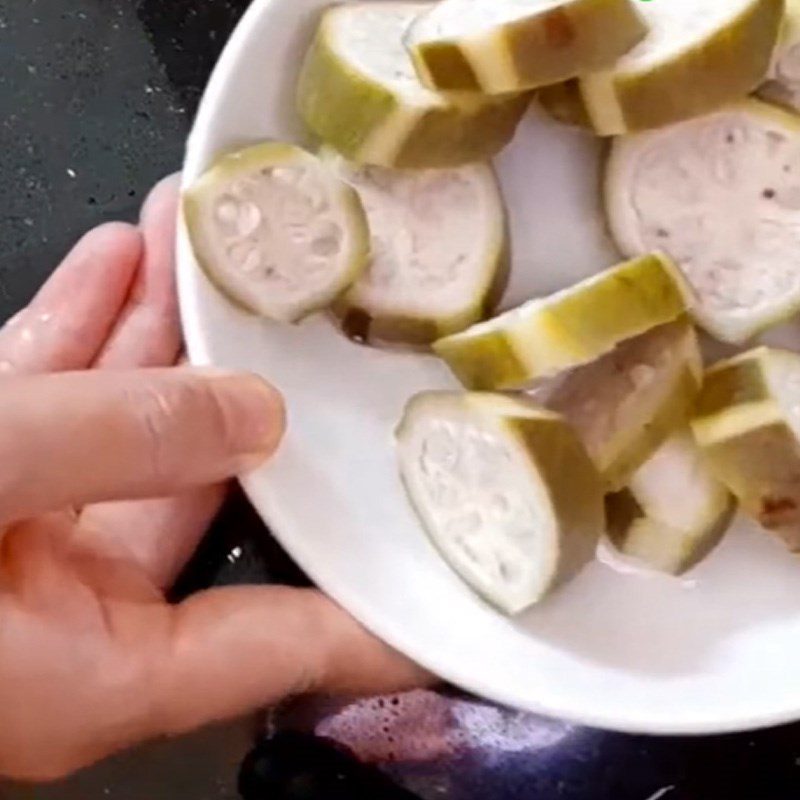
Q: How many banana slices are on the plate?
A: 12